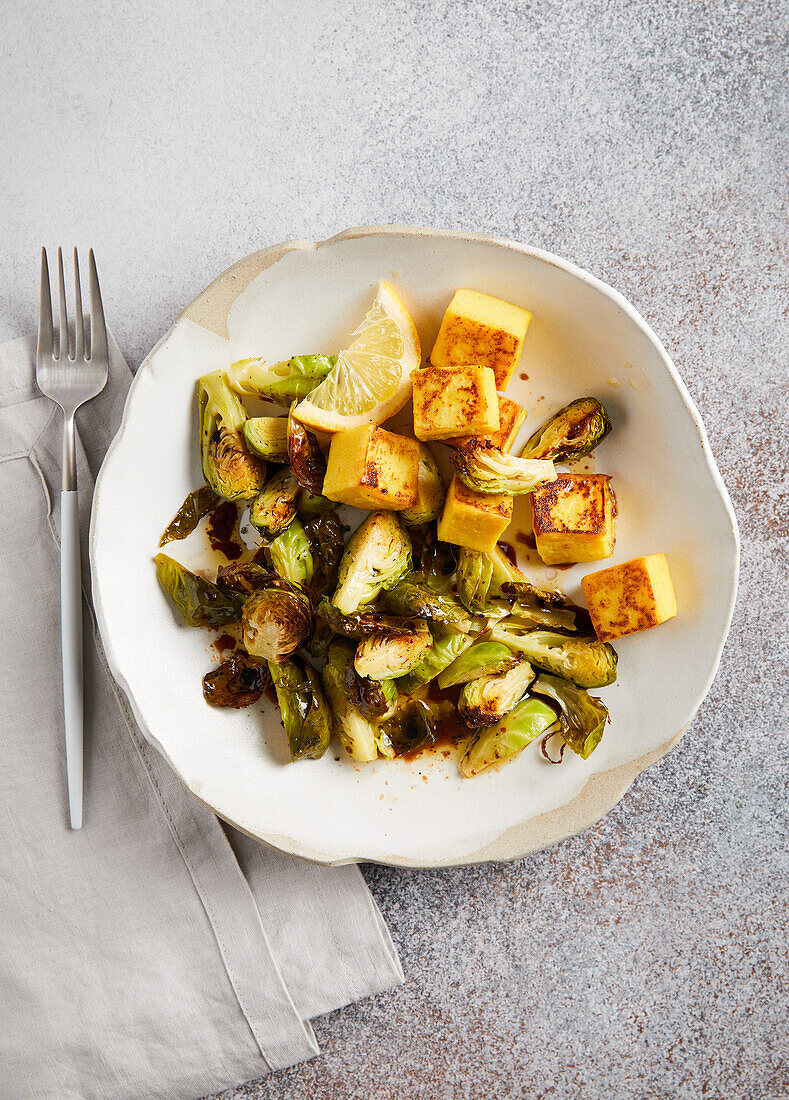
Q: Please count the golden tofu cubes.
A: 7